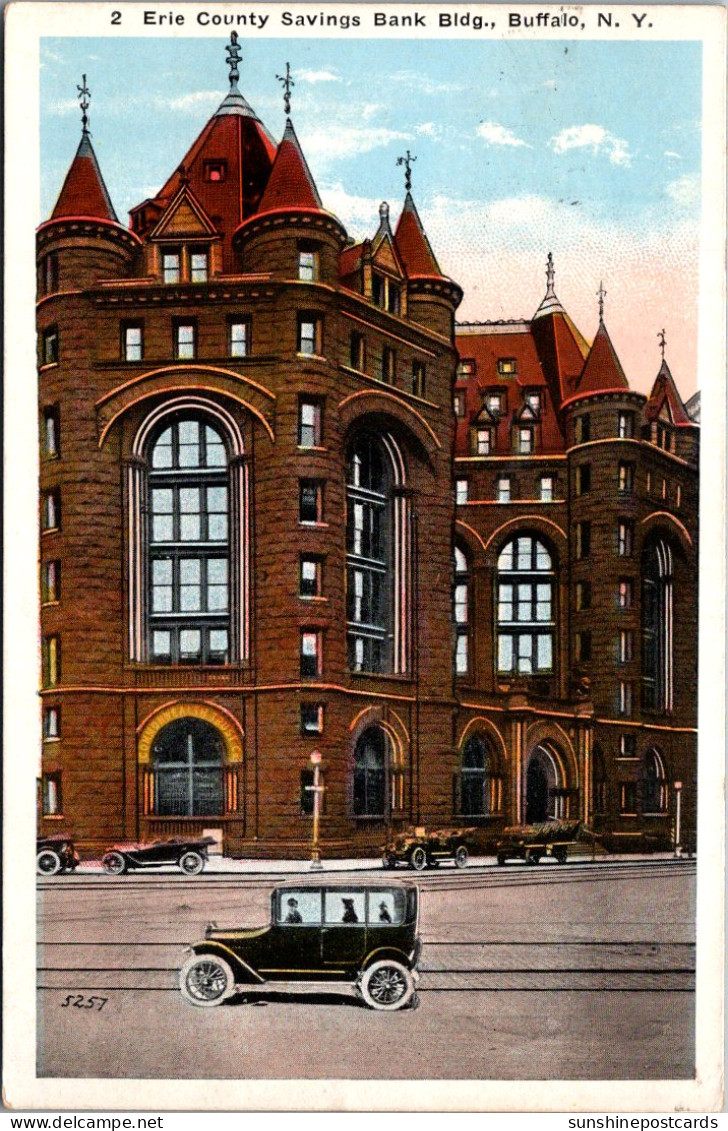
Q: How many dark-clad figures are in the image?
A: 3